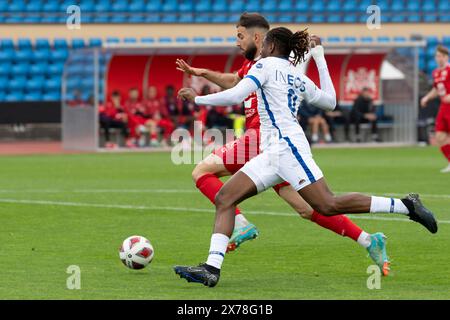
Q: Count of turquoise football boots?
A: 2